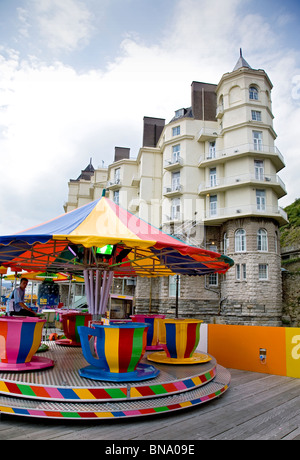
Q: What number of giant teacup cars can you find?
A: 5